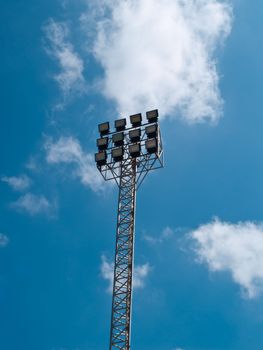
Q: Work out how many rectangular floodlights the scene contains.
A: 12